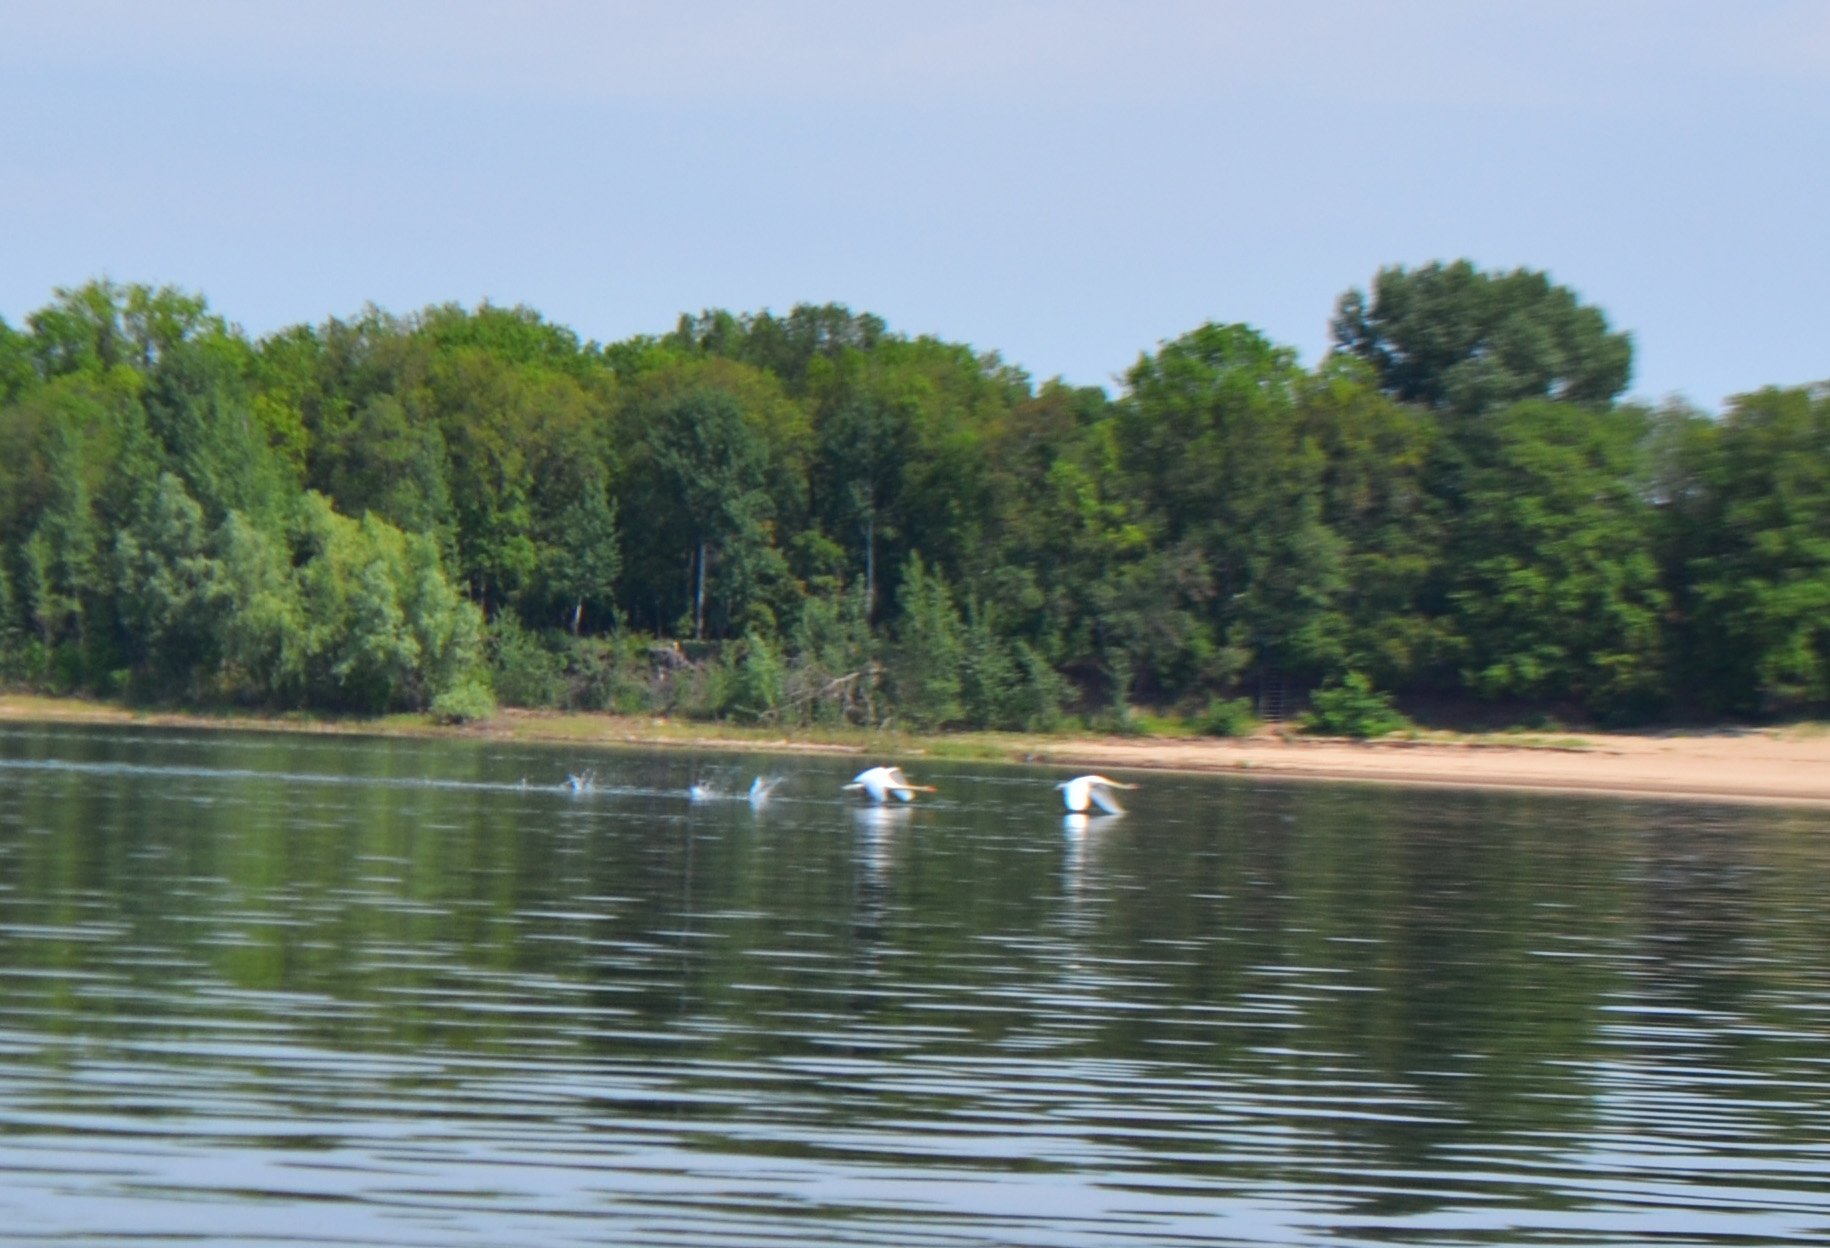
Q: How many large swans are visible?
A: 2